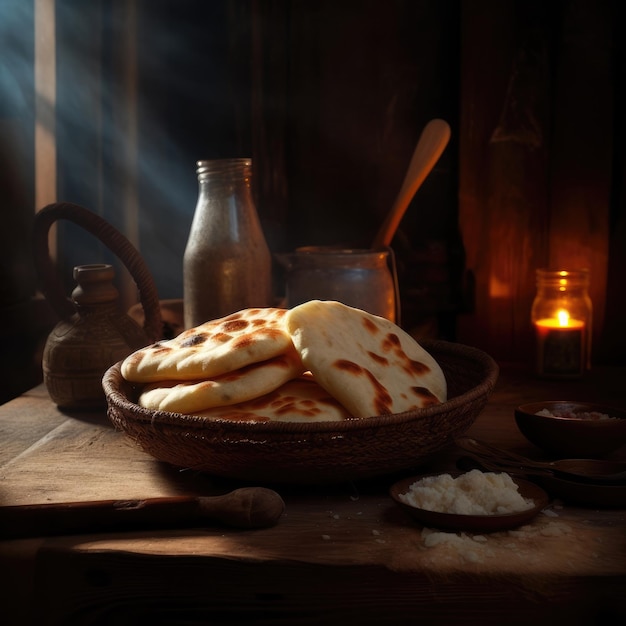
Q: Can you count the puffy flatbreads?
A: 4